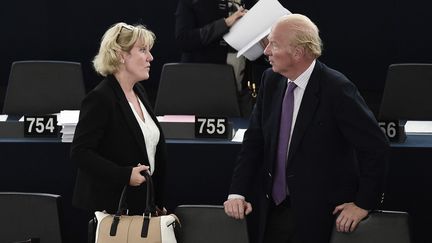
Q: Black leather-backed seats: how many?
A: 6